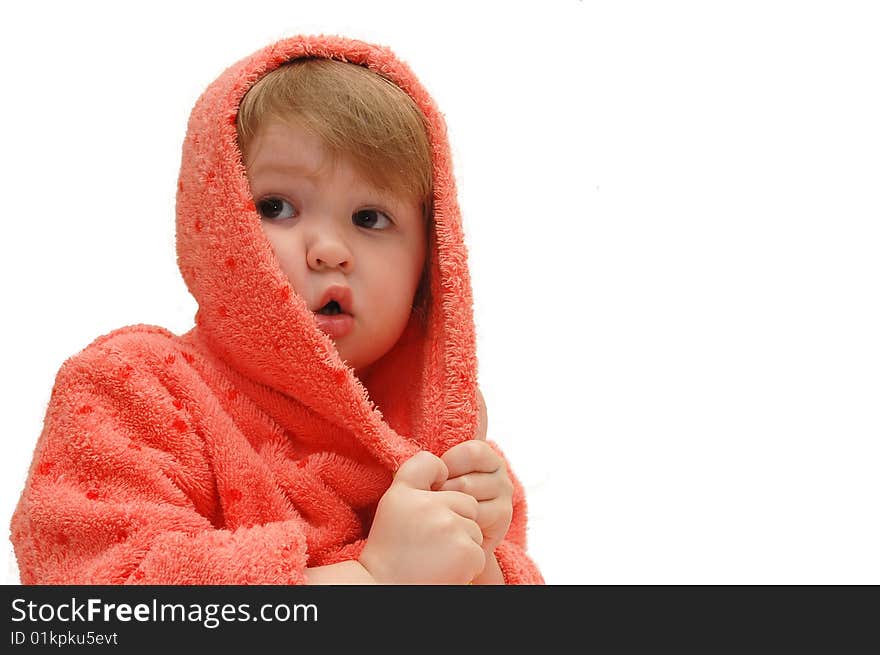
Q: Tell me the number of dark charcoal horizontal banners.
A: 1